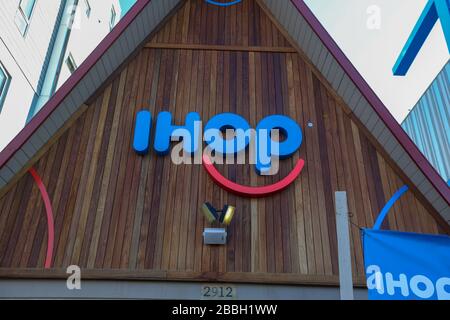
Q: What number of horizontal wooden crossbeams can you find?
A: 2